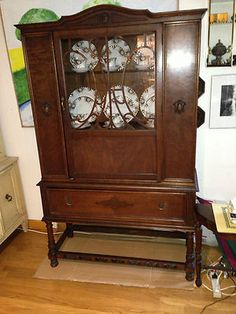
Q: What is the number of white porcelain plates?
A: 6